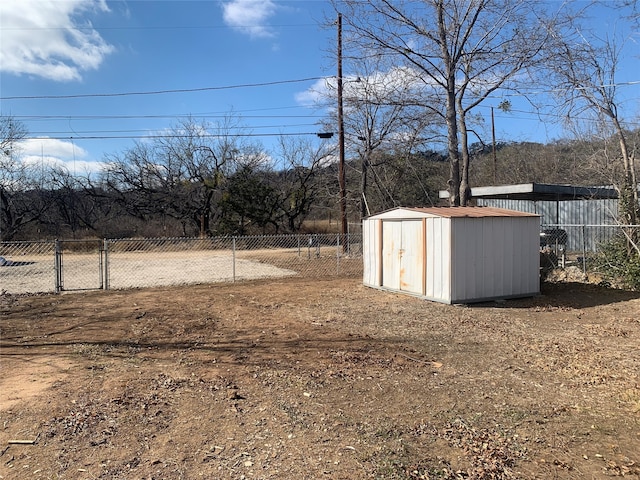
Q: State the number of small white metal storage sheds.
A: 1